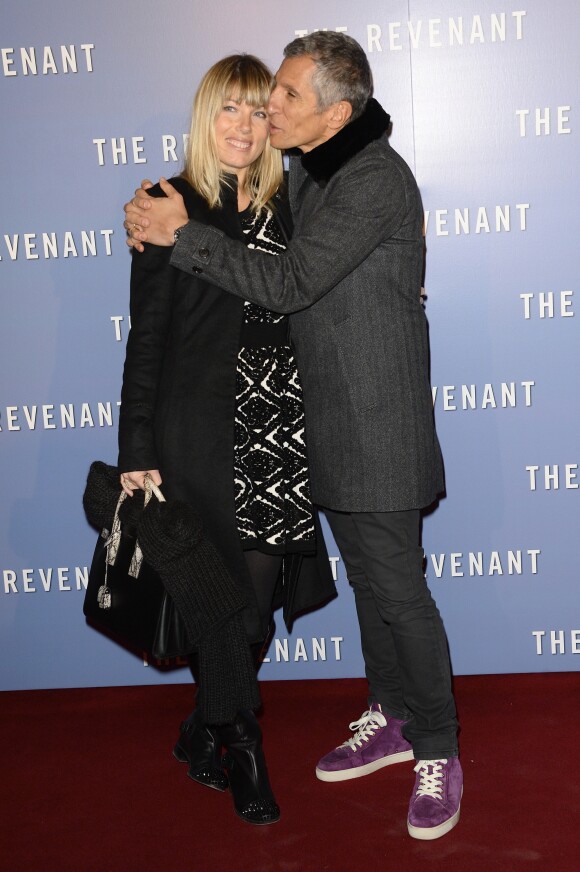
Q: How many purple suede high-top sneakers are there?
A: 2